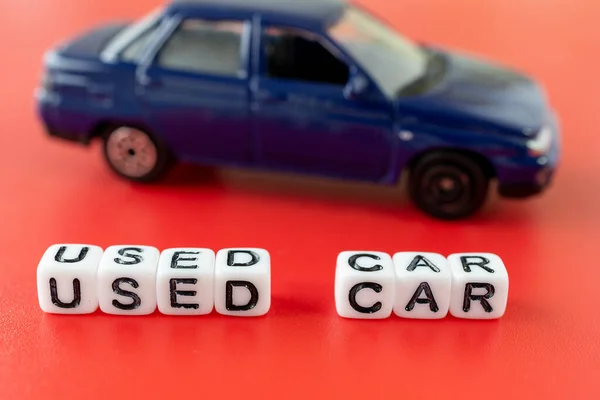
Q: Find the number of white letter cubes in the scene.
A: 7